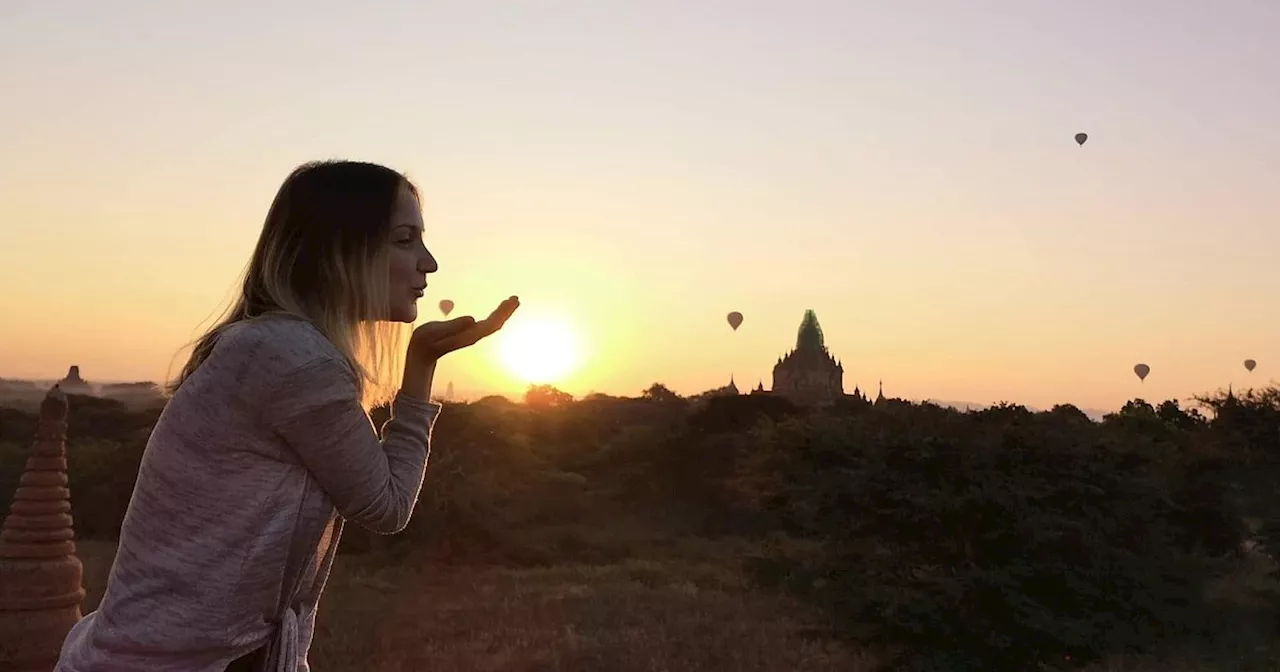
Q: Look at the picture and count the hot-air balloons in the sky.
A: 5